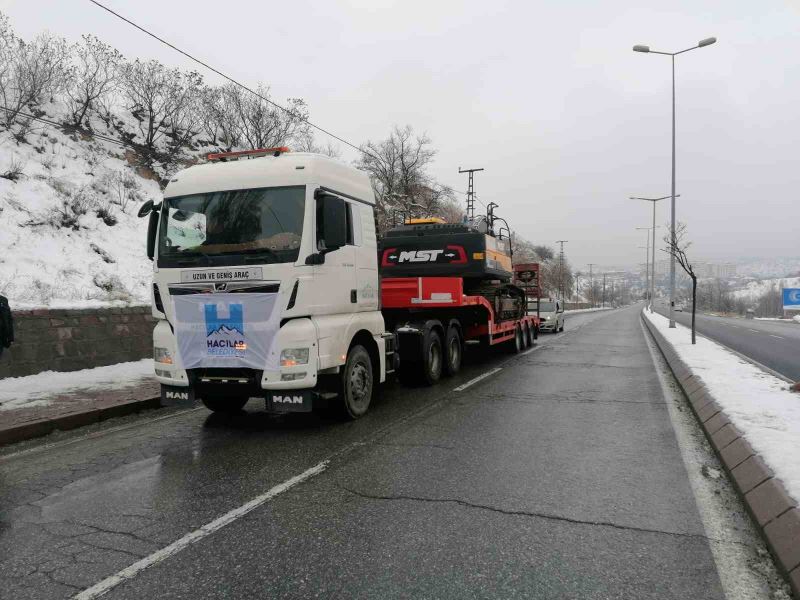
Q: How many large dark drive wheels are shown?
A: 2